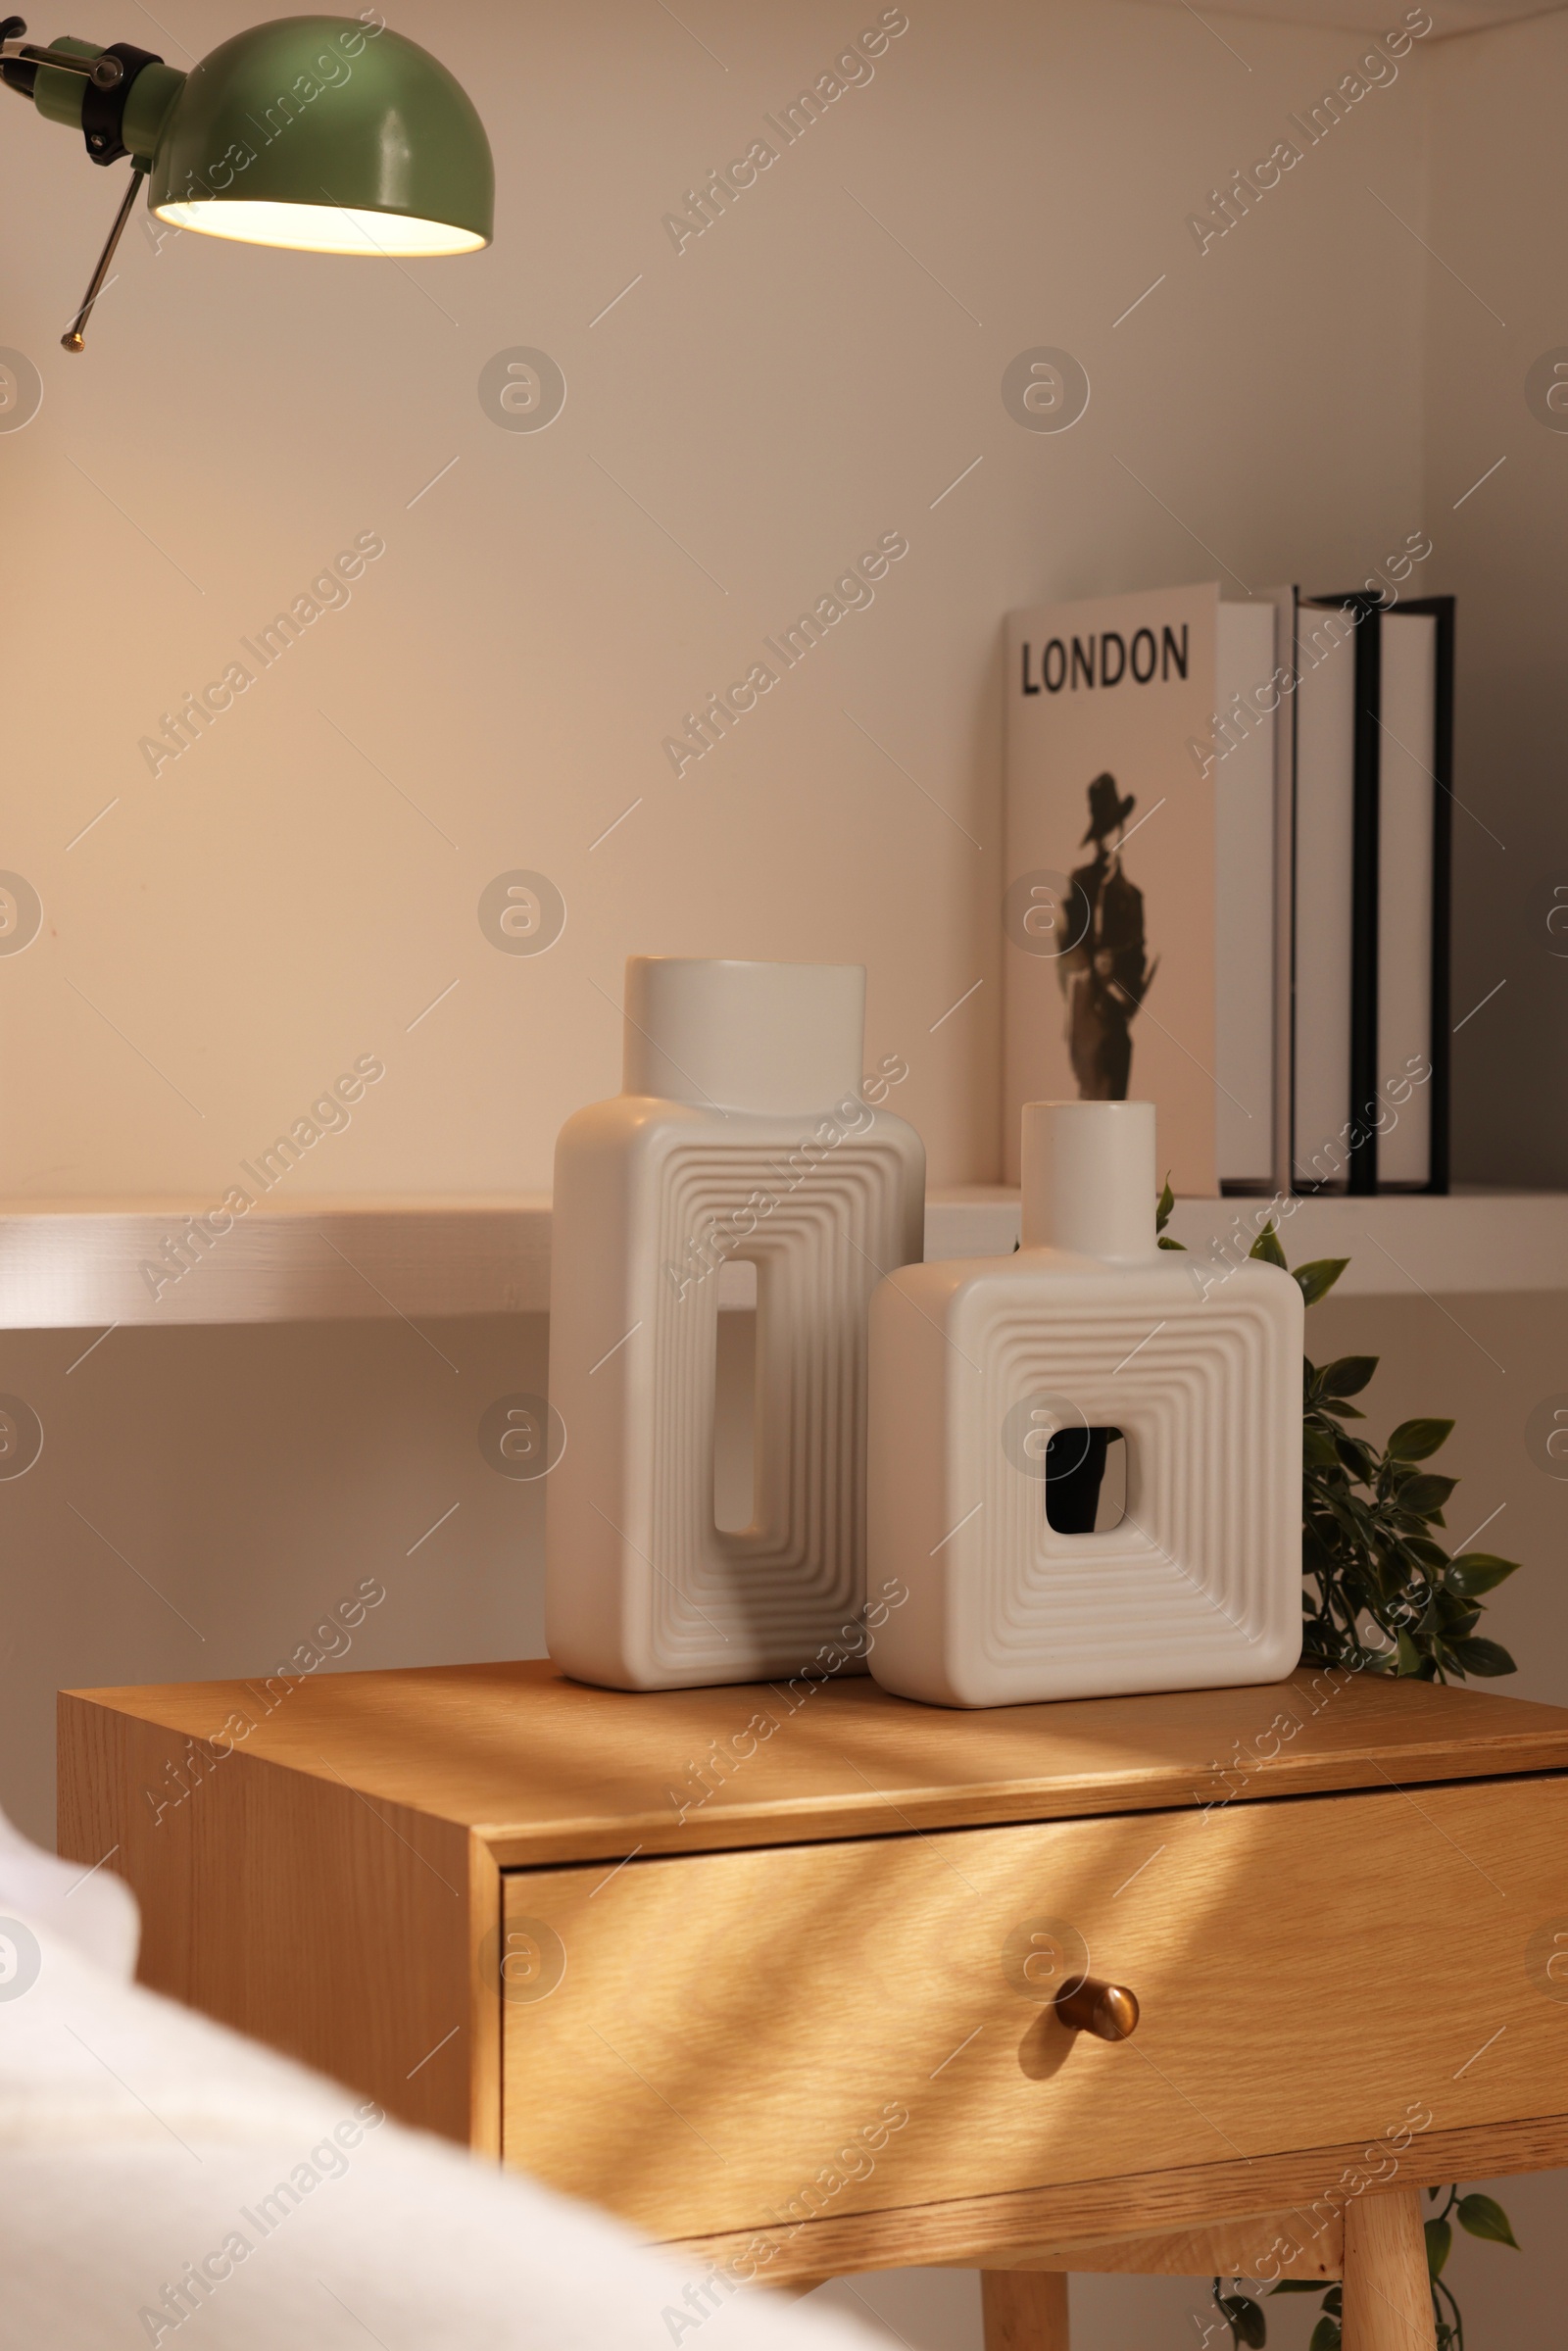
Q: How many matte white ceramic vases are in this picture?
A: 2